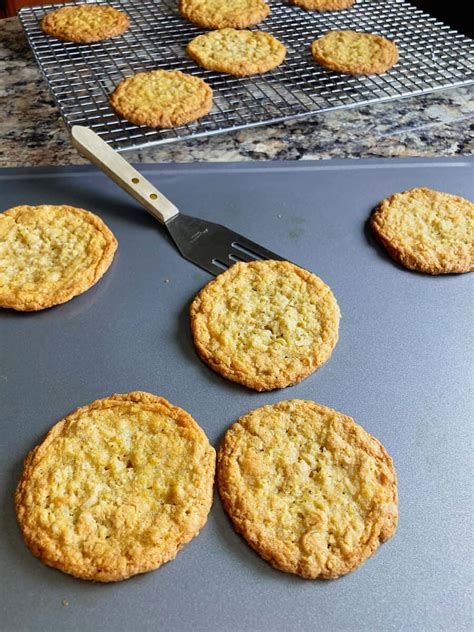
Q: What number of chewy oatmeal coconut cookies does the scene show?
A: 11